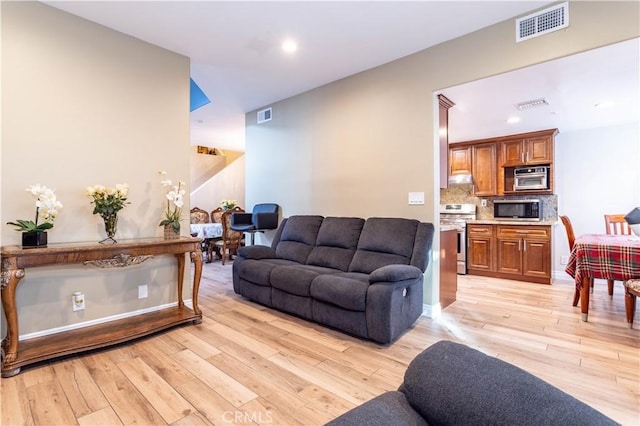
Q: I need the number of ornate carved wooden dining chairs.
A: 3